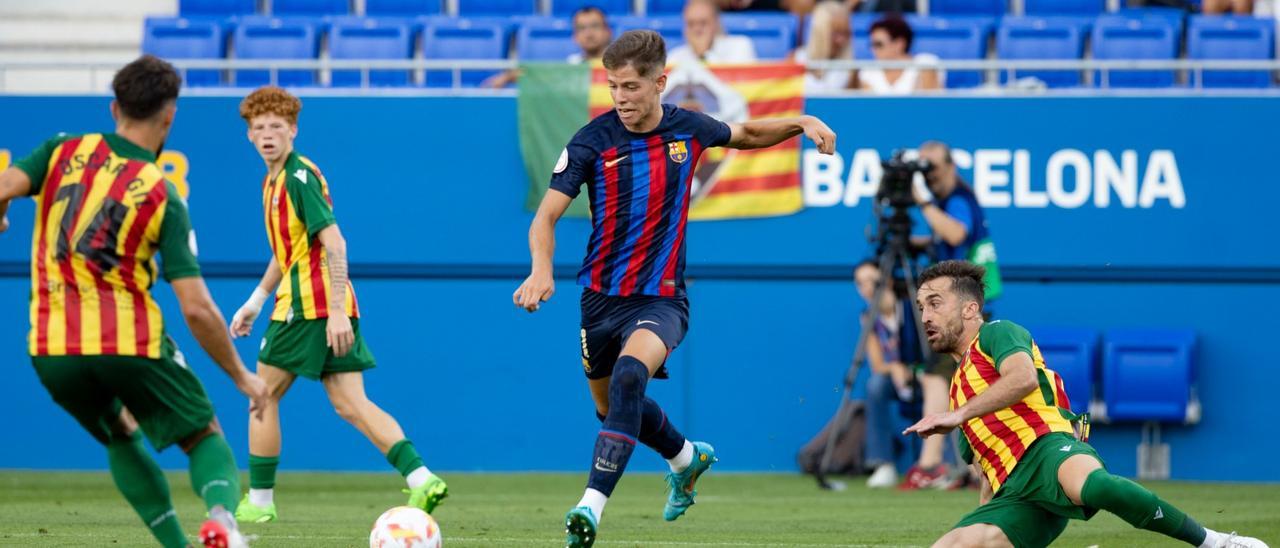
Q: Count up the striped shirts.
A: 4